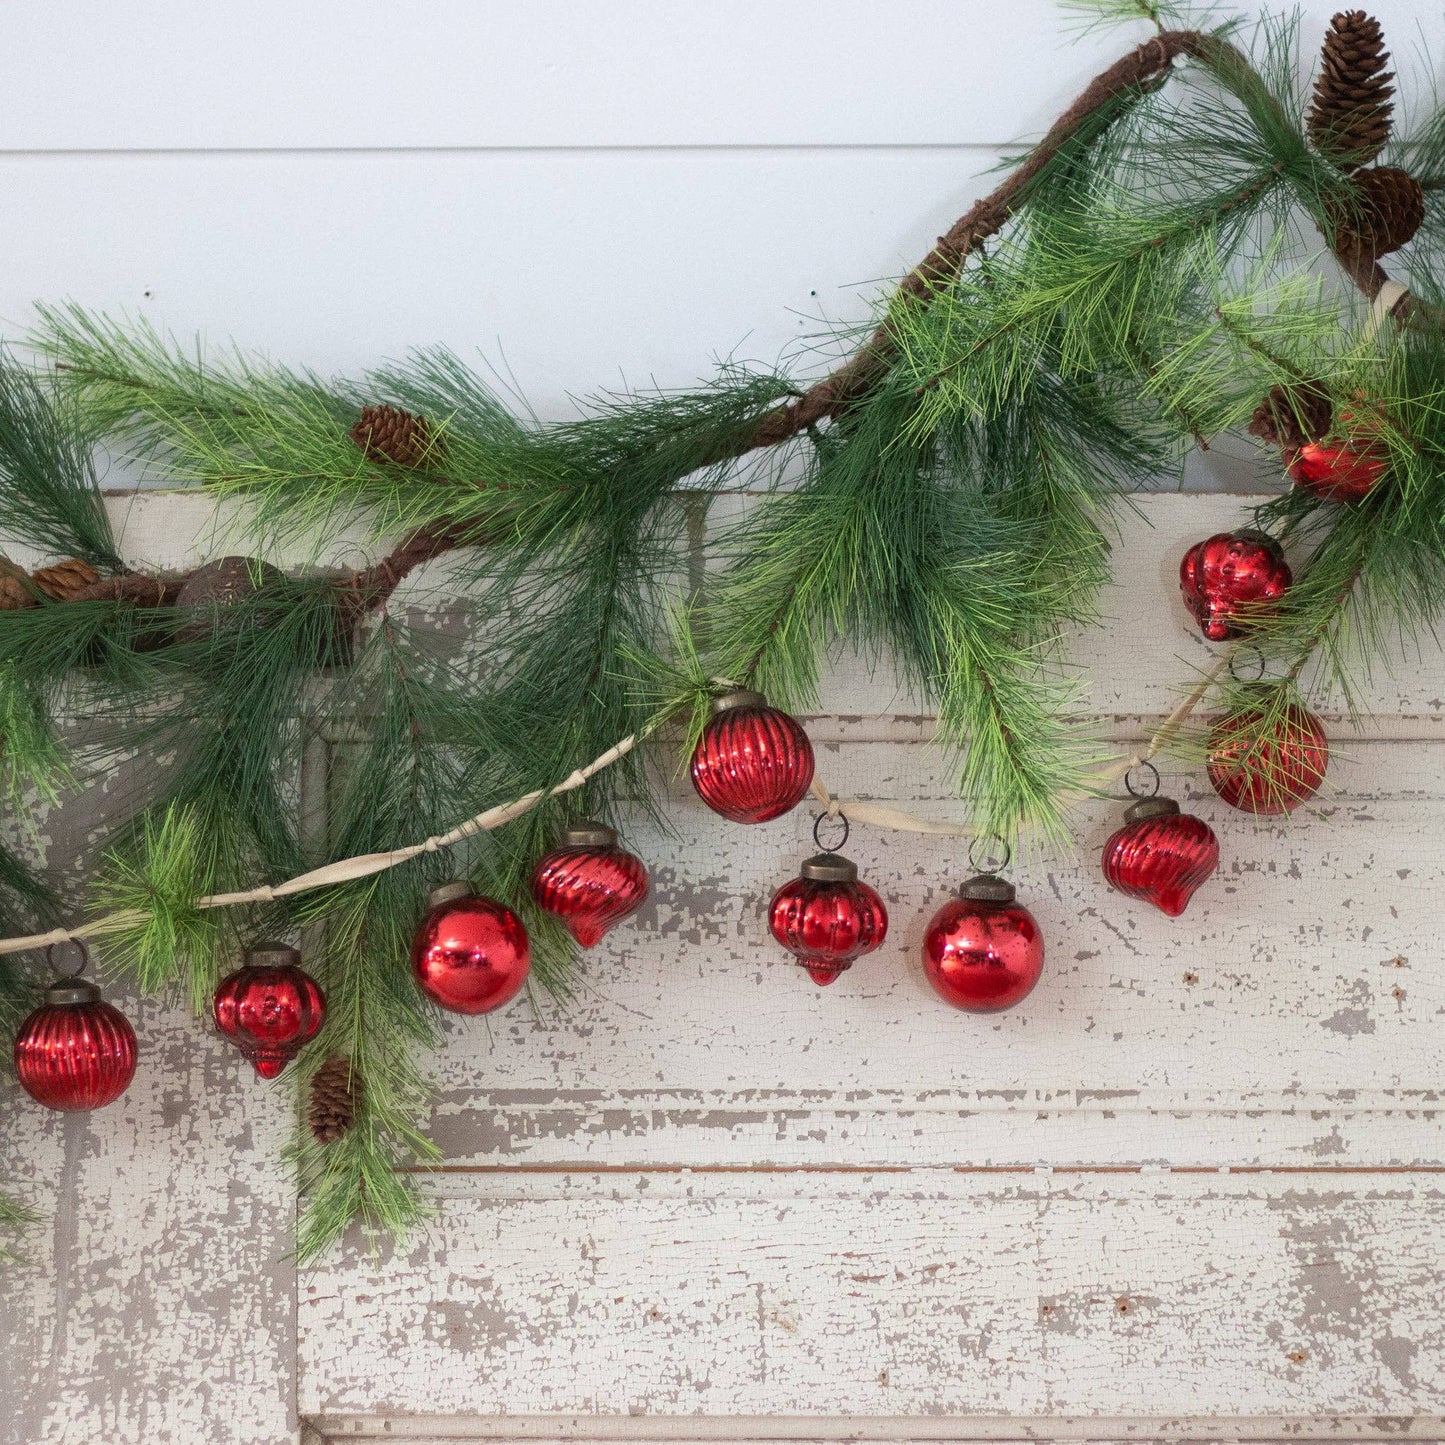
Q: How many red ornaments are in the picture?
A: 11